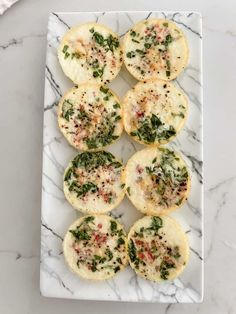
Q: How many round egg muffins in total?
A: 8